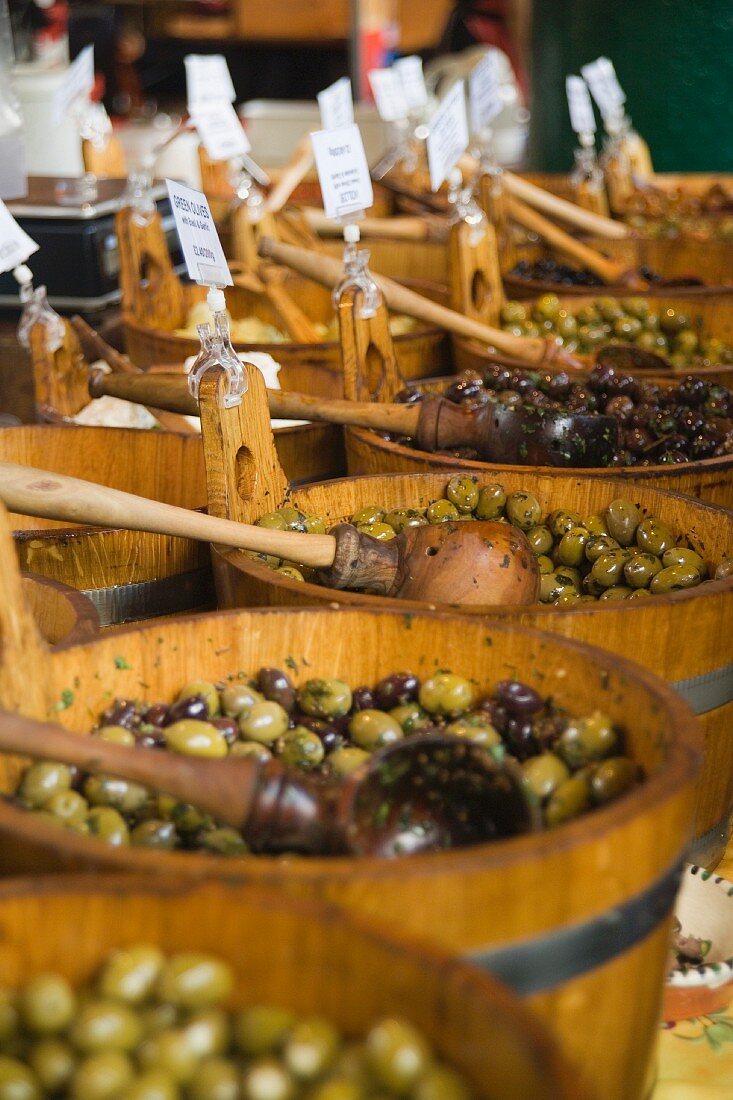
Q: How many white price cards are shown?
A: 13